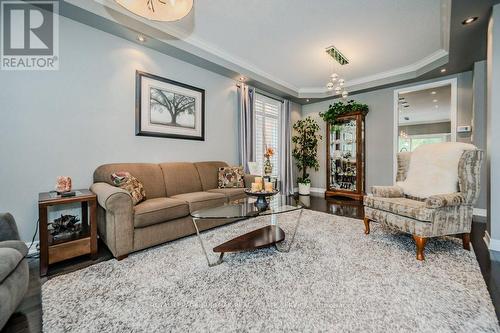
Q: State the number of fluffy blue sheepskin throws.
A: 0